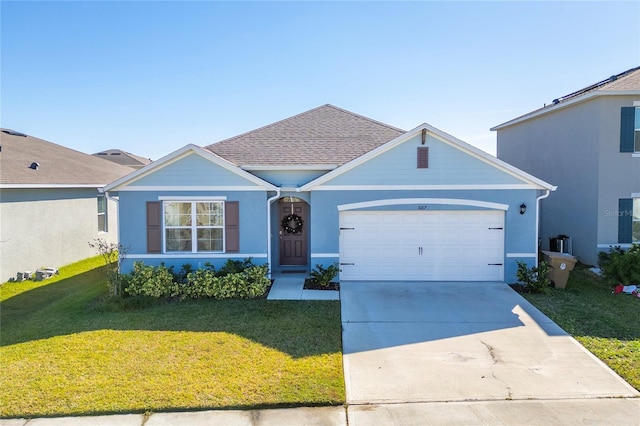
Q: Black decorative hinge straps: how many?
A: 4